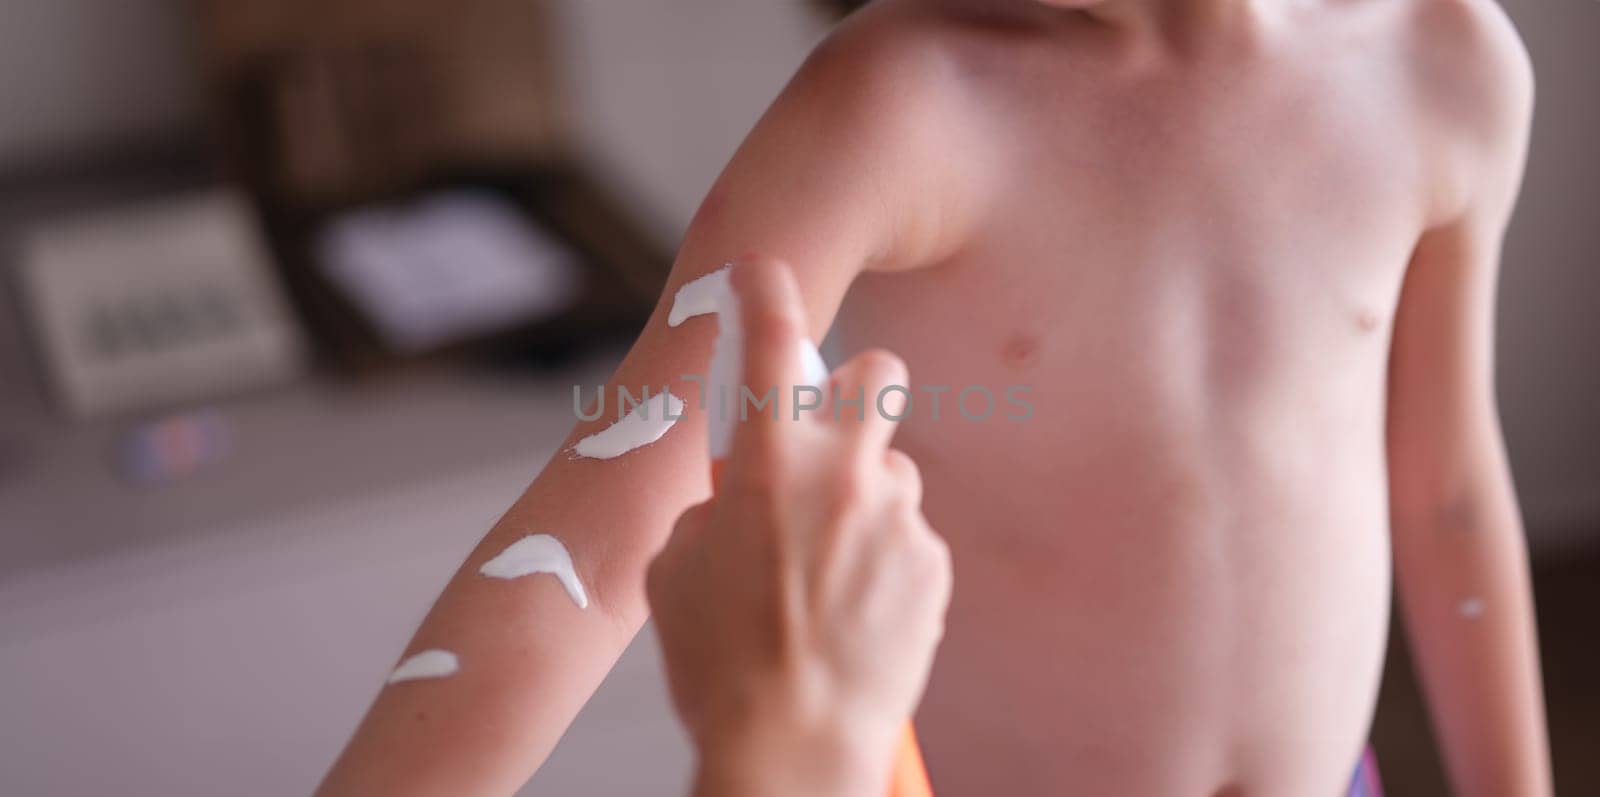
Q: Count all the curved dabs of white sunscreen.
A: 4